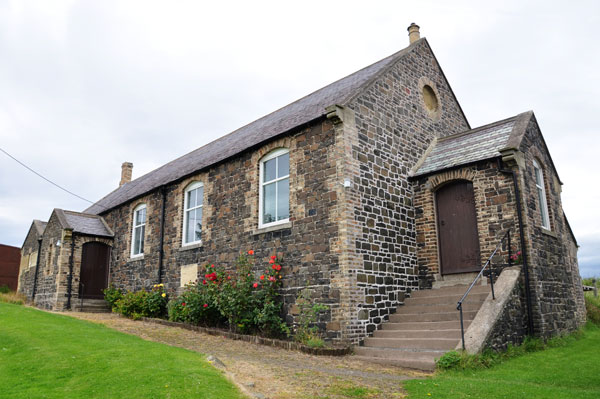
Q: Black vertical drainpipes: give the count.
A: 4